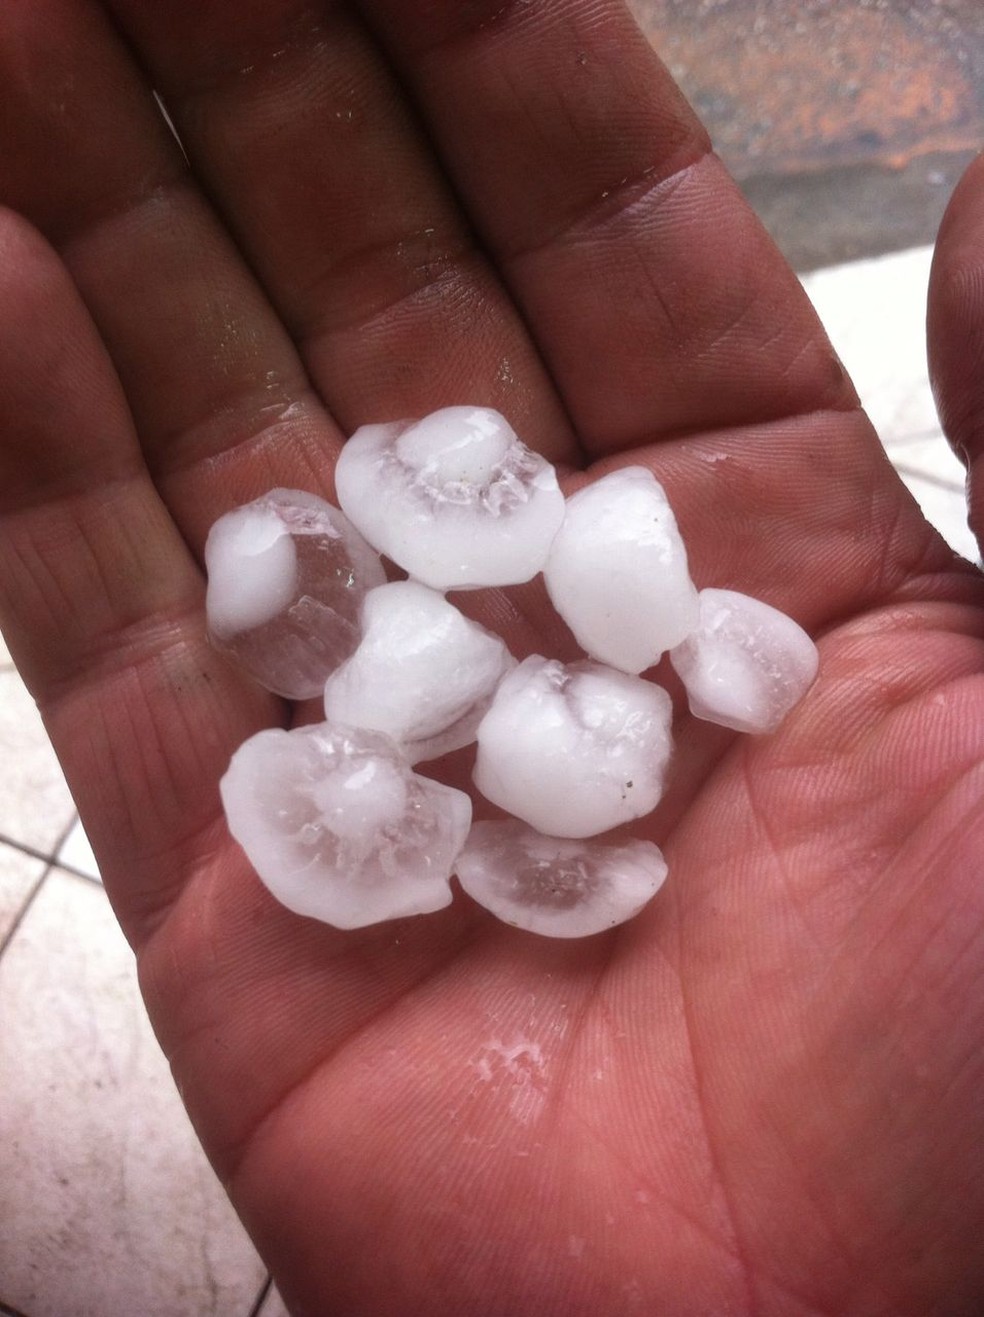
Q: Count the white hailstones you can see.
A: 8